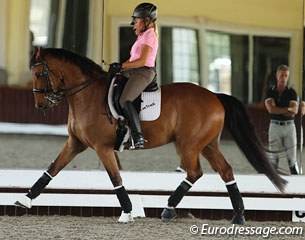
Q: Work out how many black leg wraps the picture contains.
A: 4